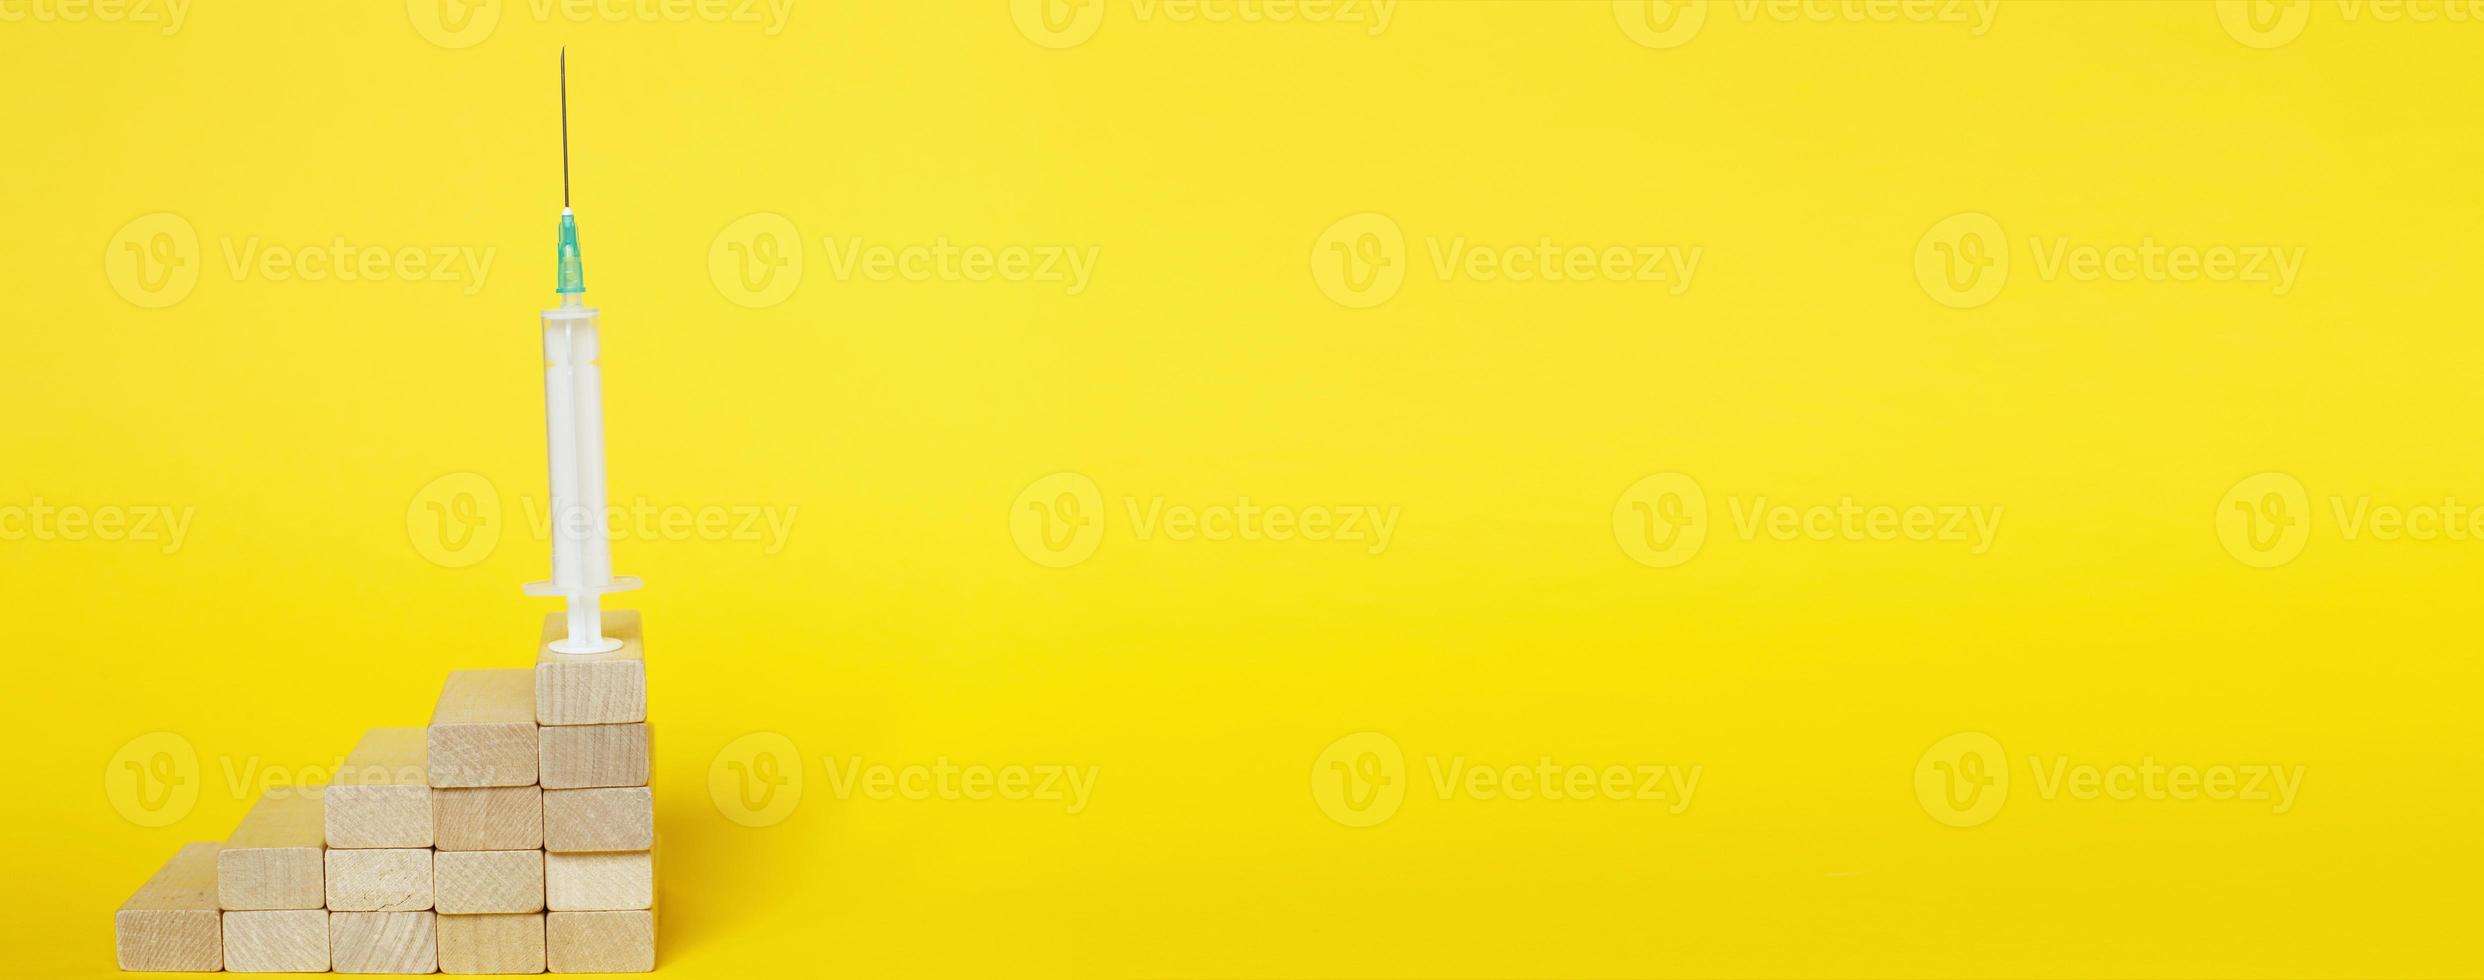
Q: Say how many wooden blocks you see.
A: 15